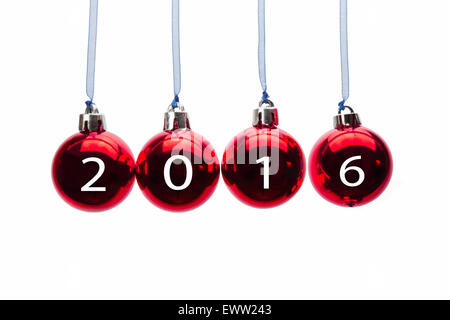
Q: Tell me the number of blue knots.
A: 4